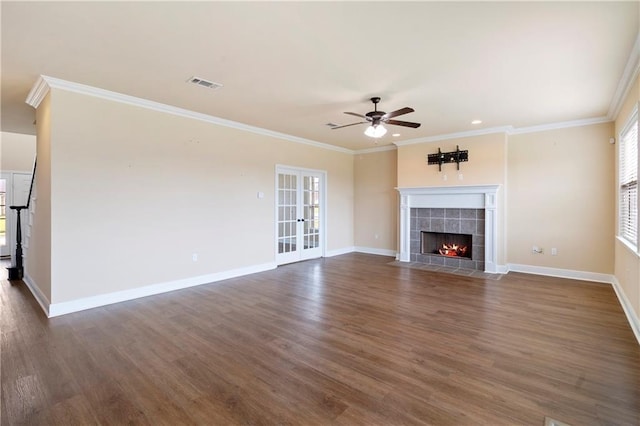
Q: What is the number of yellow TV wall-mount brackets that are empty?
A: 0